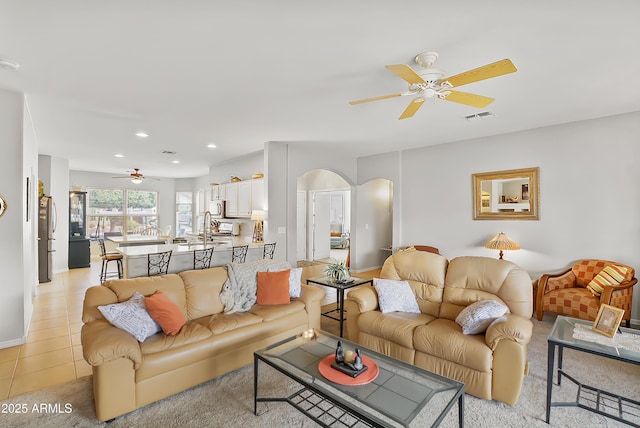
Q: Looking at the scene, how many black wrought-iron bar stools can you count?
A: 5